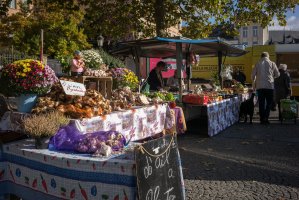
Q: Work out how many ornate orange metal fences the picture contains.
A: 0